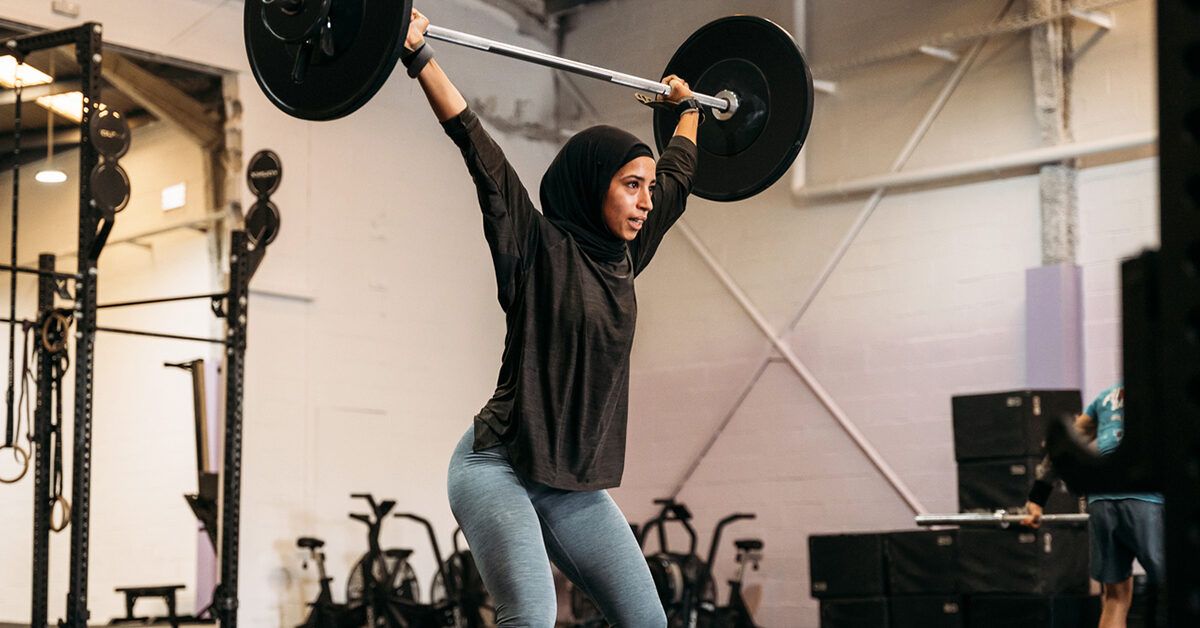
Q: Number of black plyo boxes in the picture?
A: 8